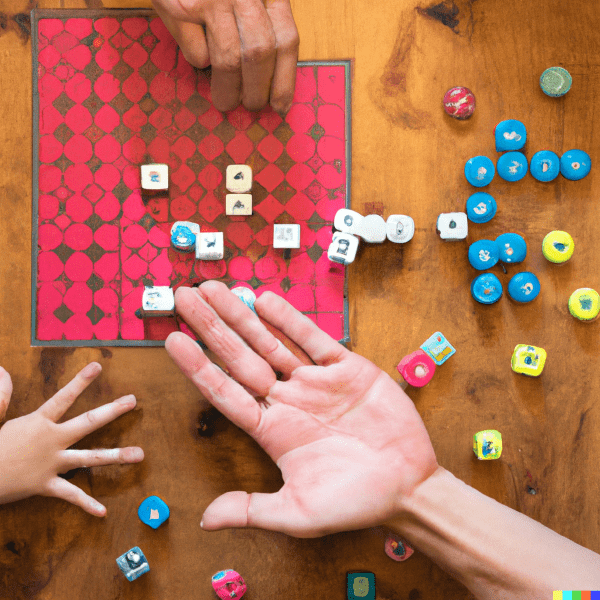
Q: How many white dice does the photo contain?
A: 11